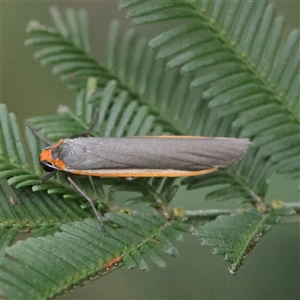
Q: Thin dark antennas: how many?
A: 2